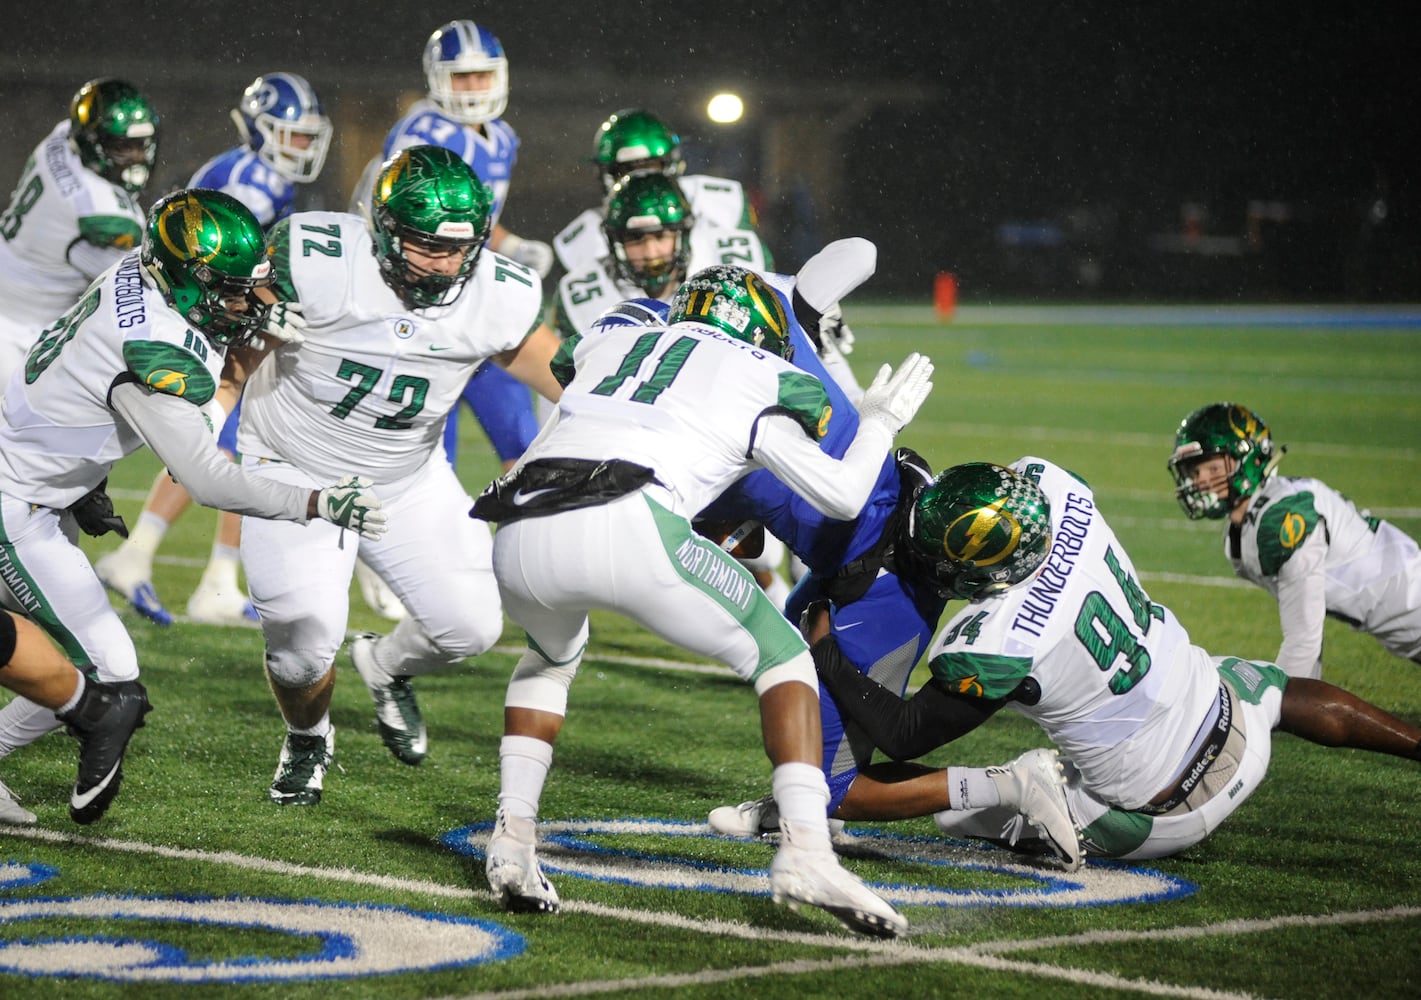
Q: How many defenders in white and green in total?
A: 8